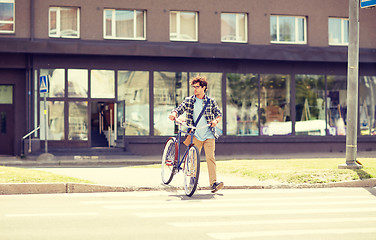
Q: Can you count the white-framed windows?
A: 7